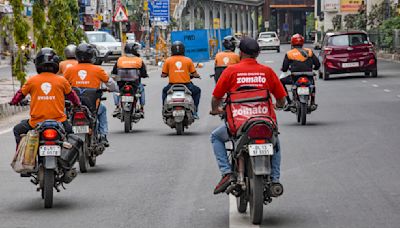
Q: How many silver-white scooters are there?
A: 1